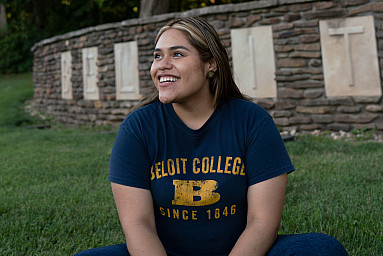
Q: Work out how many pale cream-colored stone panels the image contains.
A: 5